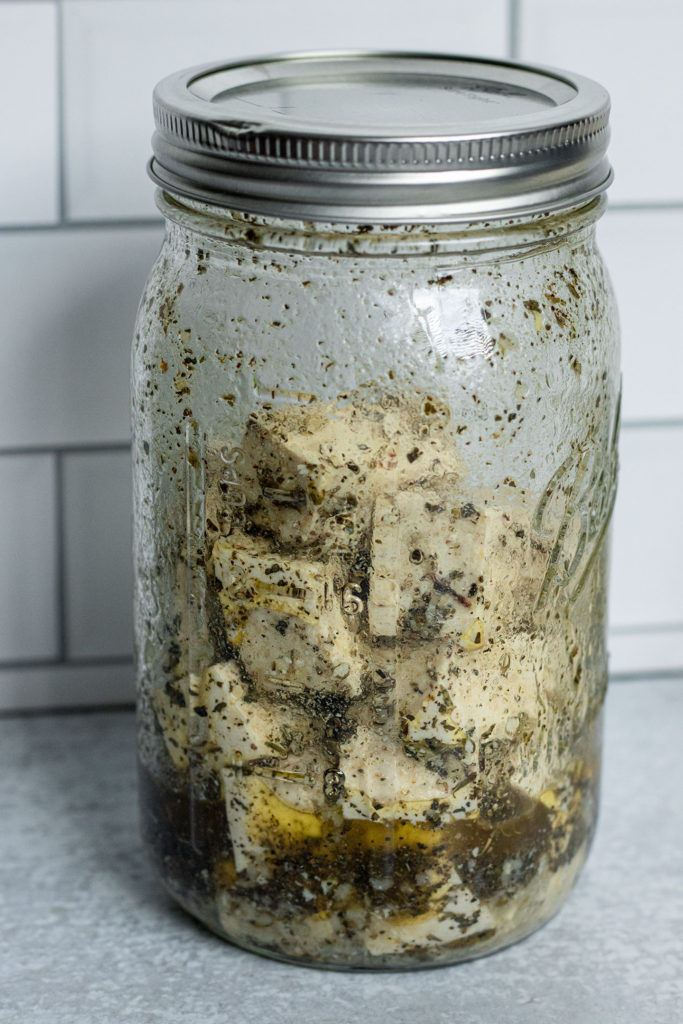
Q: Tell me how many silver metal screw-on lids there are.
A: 1